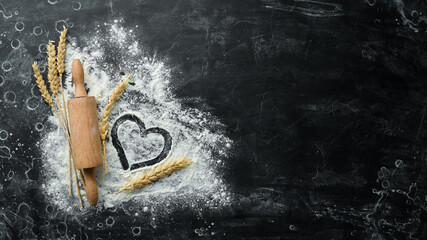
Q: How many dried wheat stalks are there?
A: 5